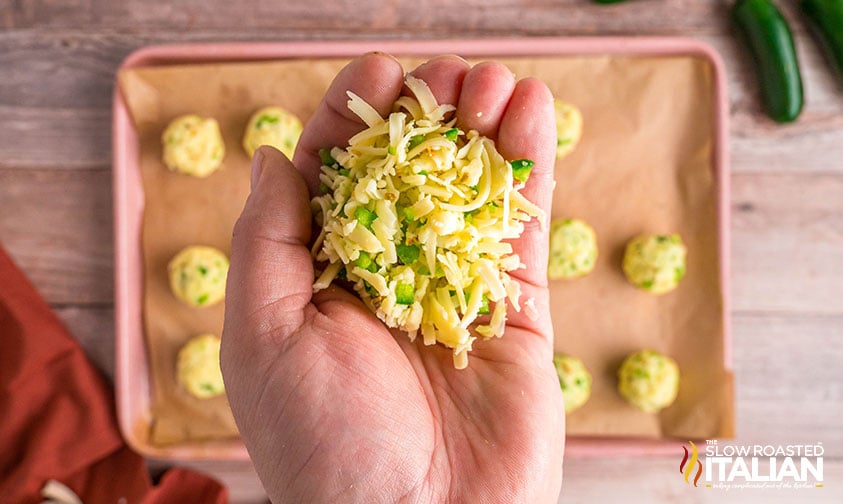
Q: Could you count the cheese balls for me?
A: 9